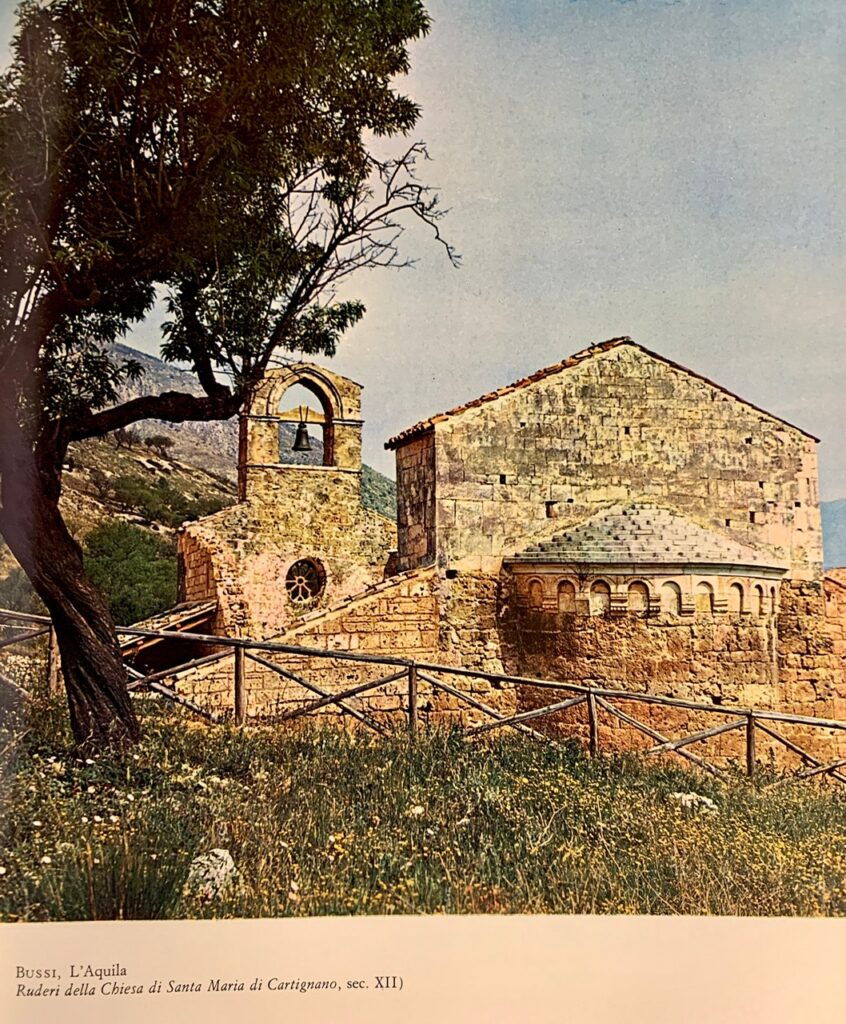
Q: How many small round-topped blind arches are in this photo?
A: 9